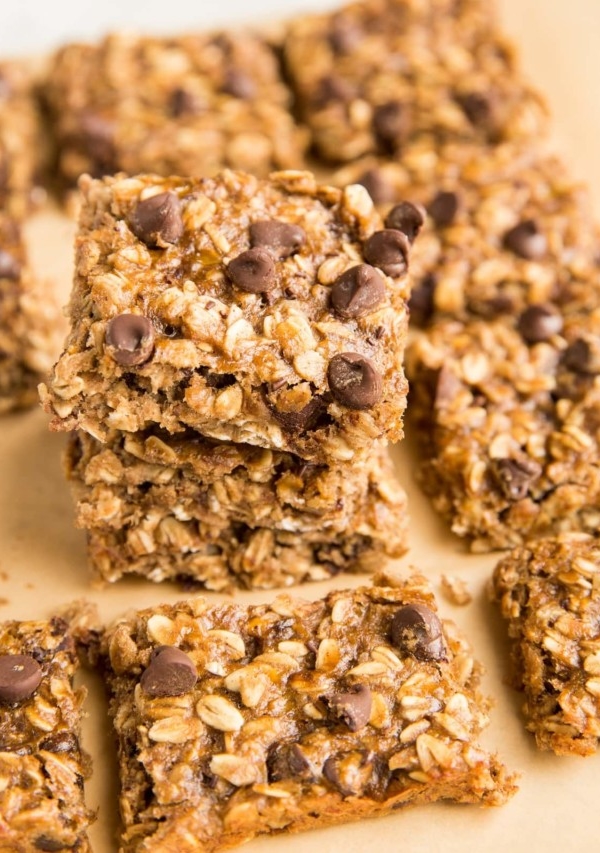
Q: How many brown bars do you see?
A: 12